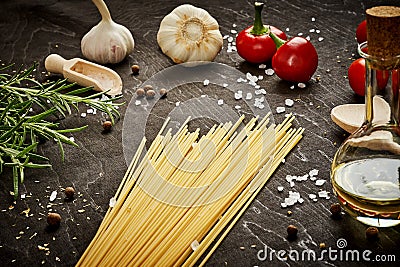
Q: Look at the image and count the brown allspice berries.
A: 11